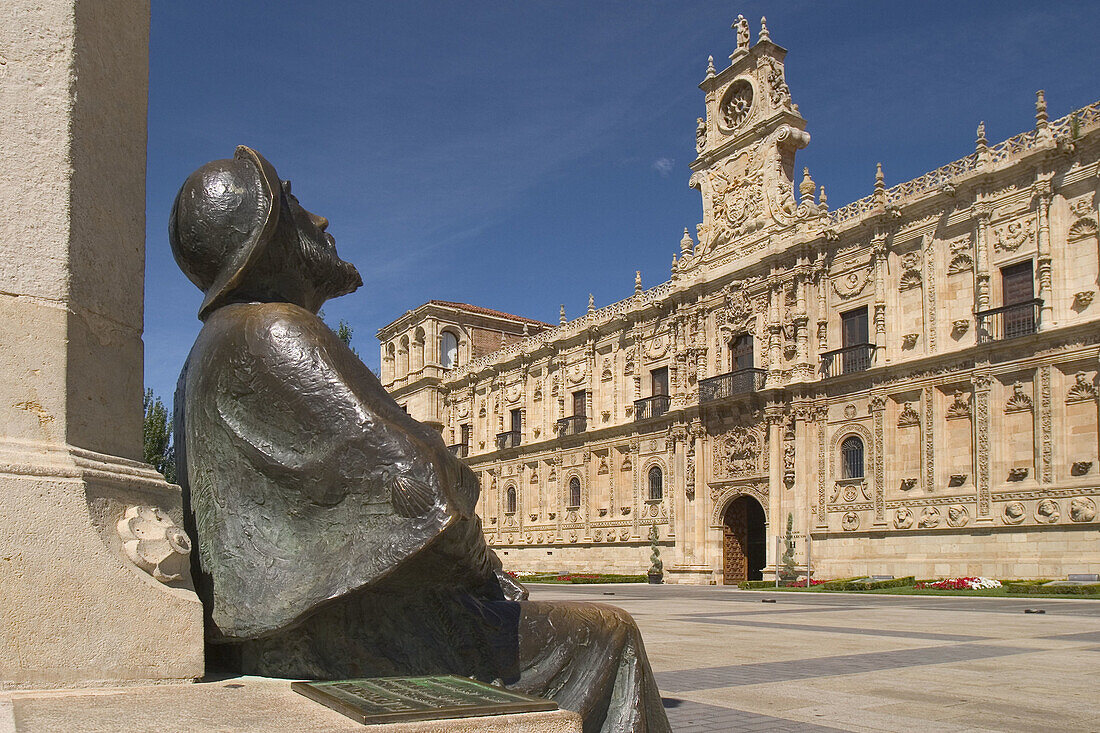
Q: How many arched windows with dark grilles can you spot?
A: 4